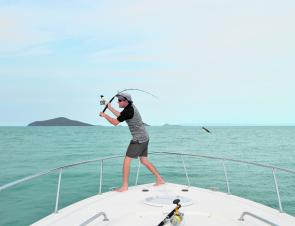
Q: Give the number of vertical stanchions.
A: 6